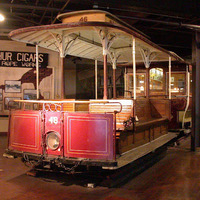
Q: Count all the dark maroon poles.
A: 4